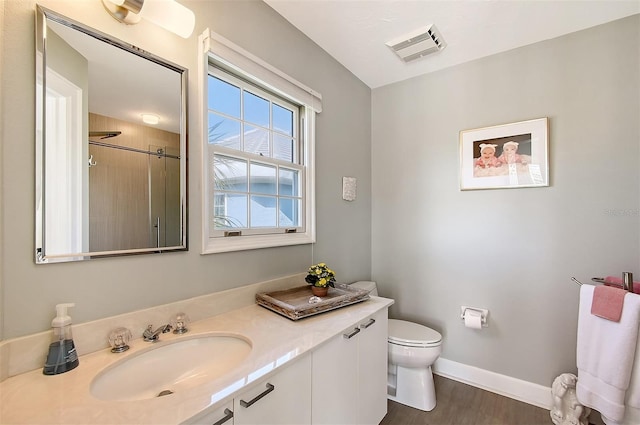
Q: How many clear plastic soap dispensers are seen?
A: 1